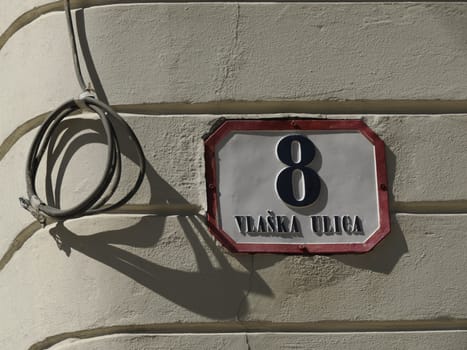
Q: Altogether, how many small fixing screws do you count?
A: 4